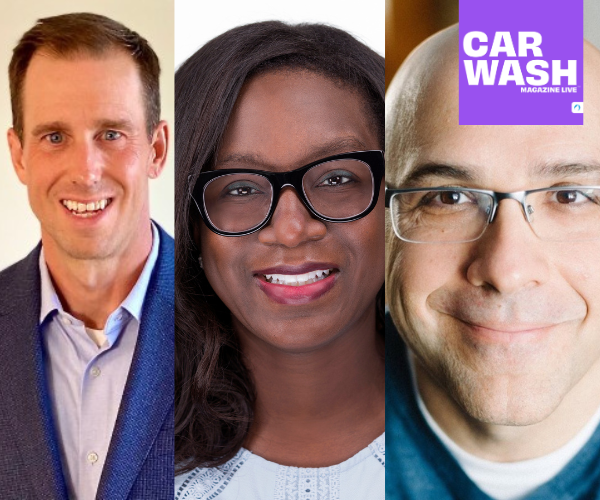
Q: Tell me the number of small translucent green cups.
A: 0